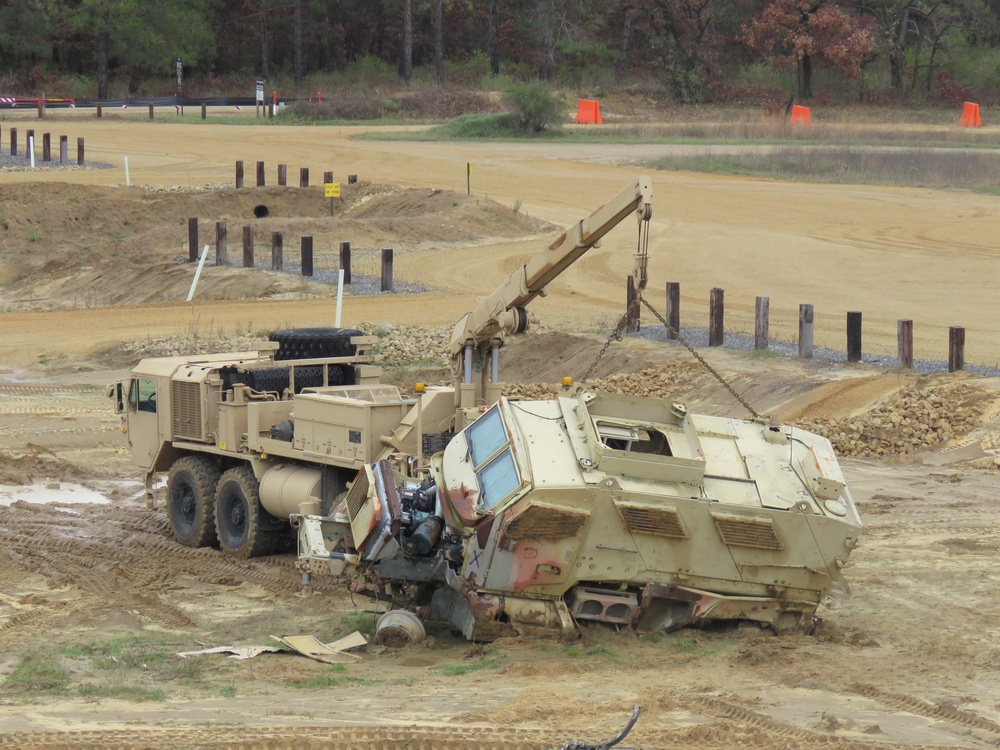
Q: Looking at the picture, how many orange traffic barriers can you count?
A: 3